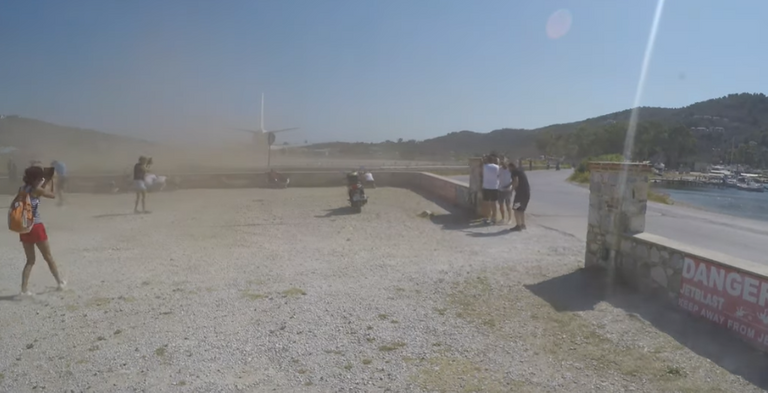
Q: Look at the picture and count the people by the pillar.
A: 3